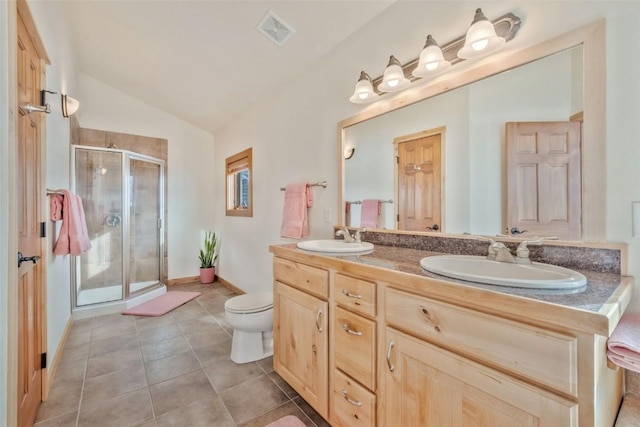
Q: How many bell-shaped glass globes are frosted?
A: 4